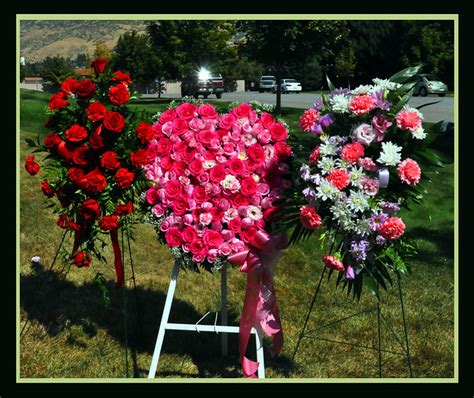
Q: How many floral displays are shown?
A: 3